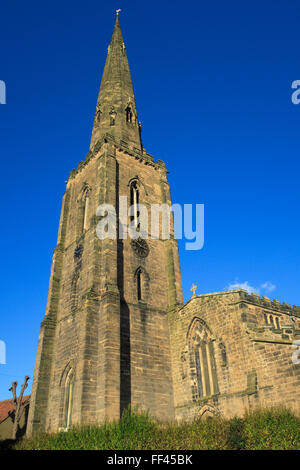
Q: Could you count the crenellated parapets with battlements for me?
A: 2